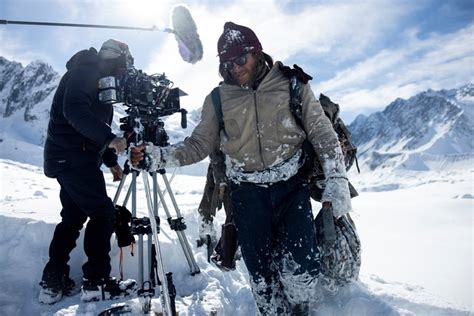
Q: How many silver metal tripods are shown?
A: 1